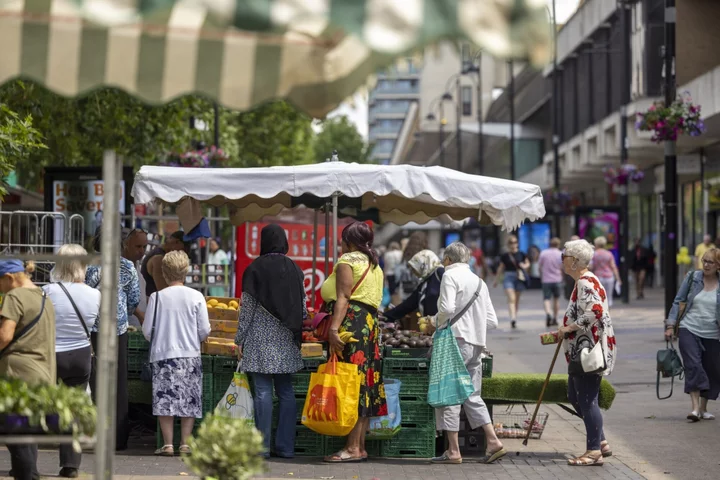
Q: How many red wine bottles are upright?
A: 0